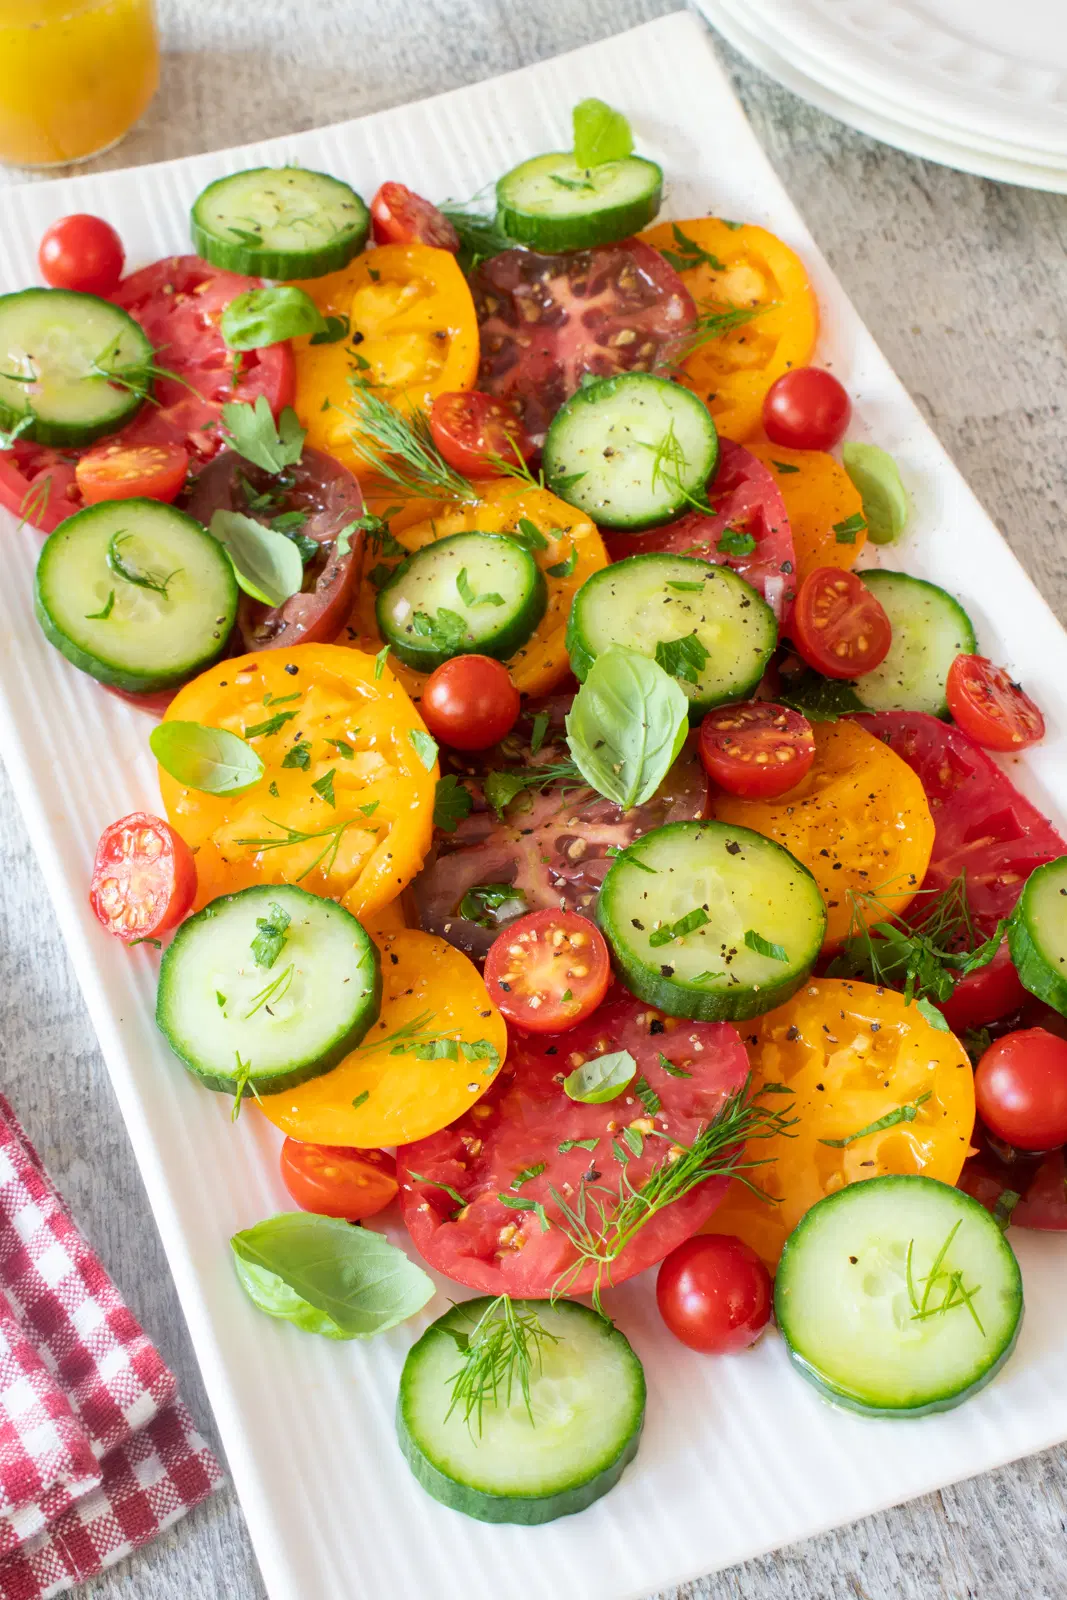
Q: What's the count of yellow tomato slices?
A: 8